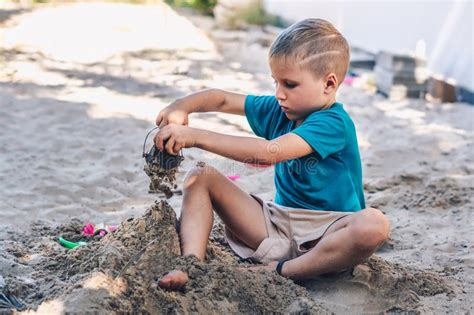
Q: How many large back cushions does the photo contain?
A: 0